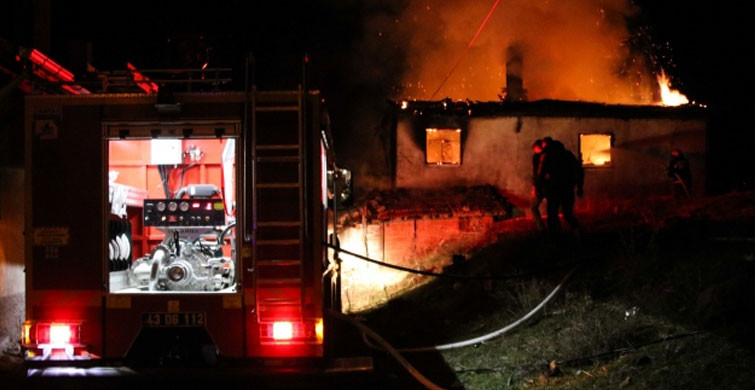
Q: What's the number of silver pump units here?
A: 1